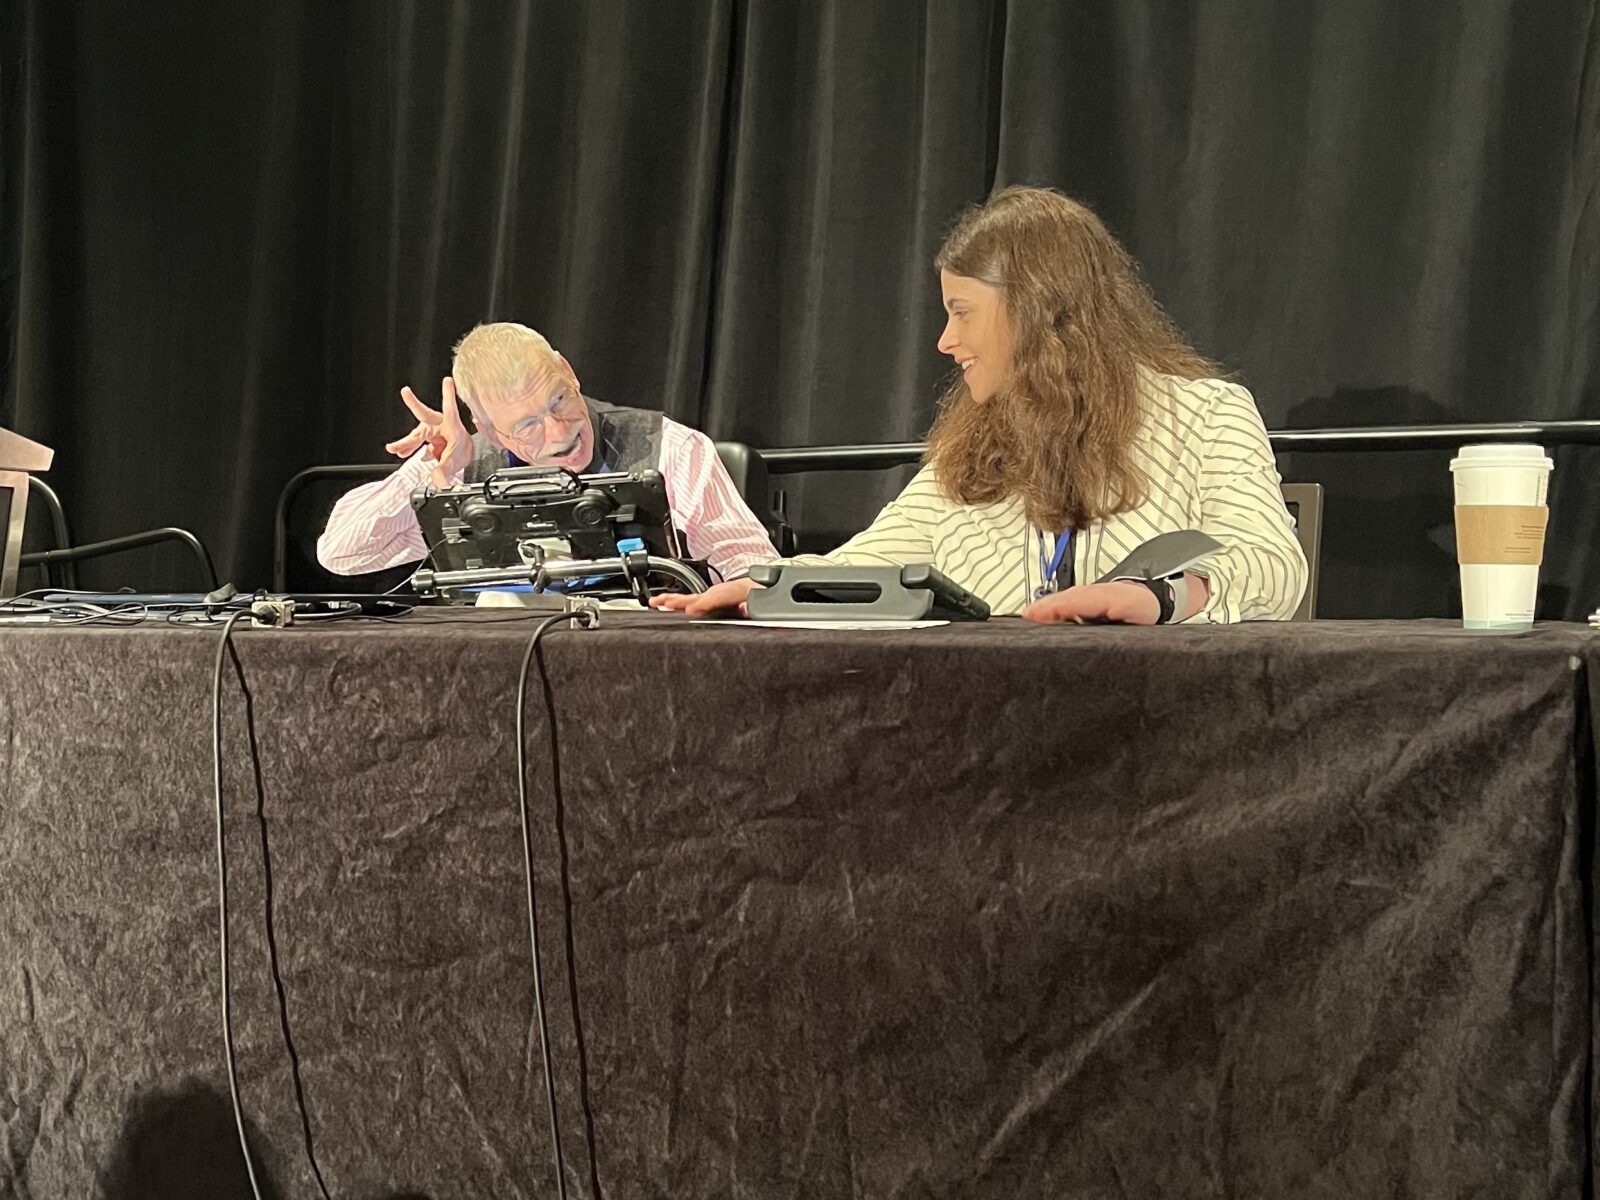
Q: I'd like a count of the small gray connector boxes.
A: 2